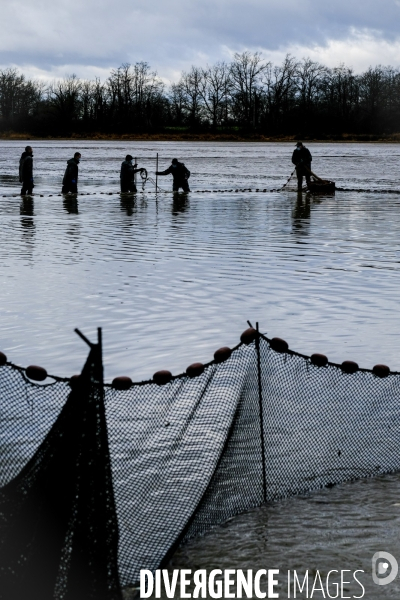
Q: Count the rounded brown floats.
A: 12